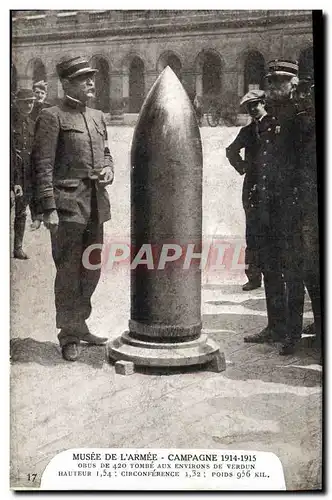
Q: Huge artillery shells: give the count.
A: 1